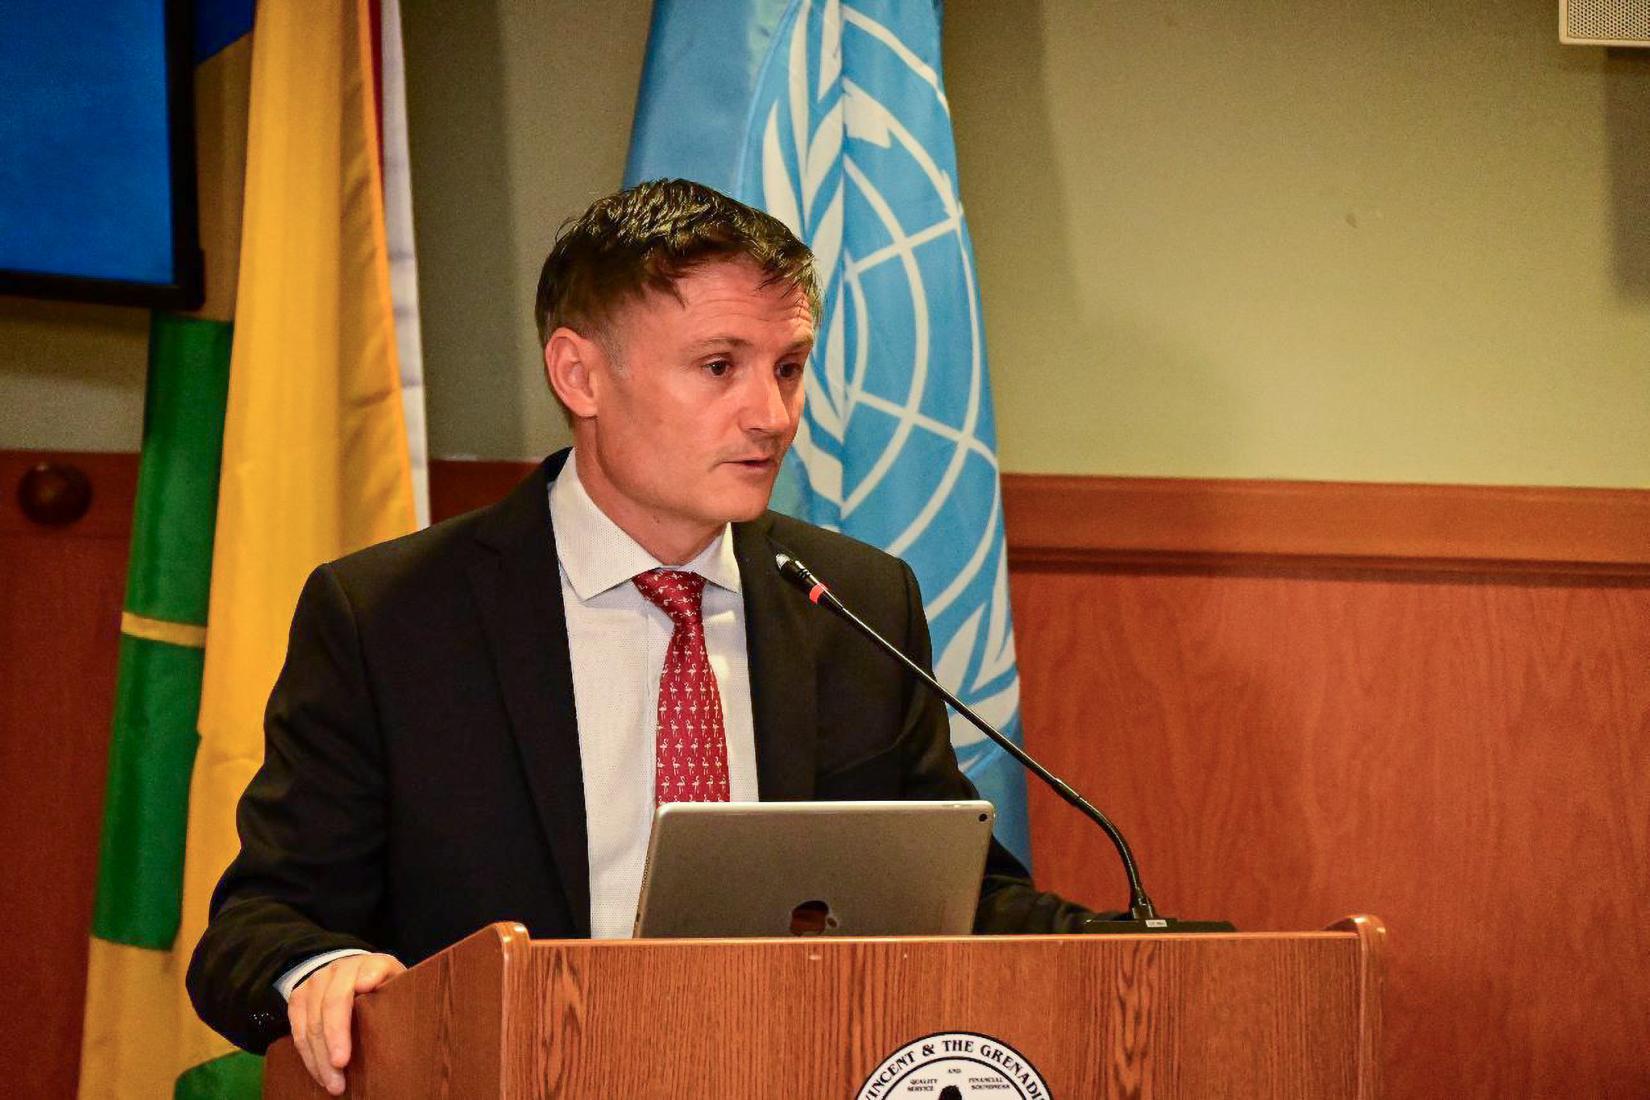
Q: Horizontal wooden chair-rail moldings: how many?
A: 1